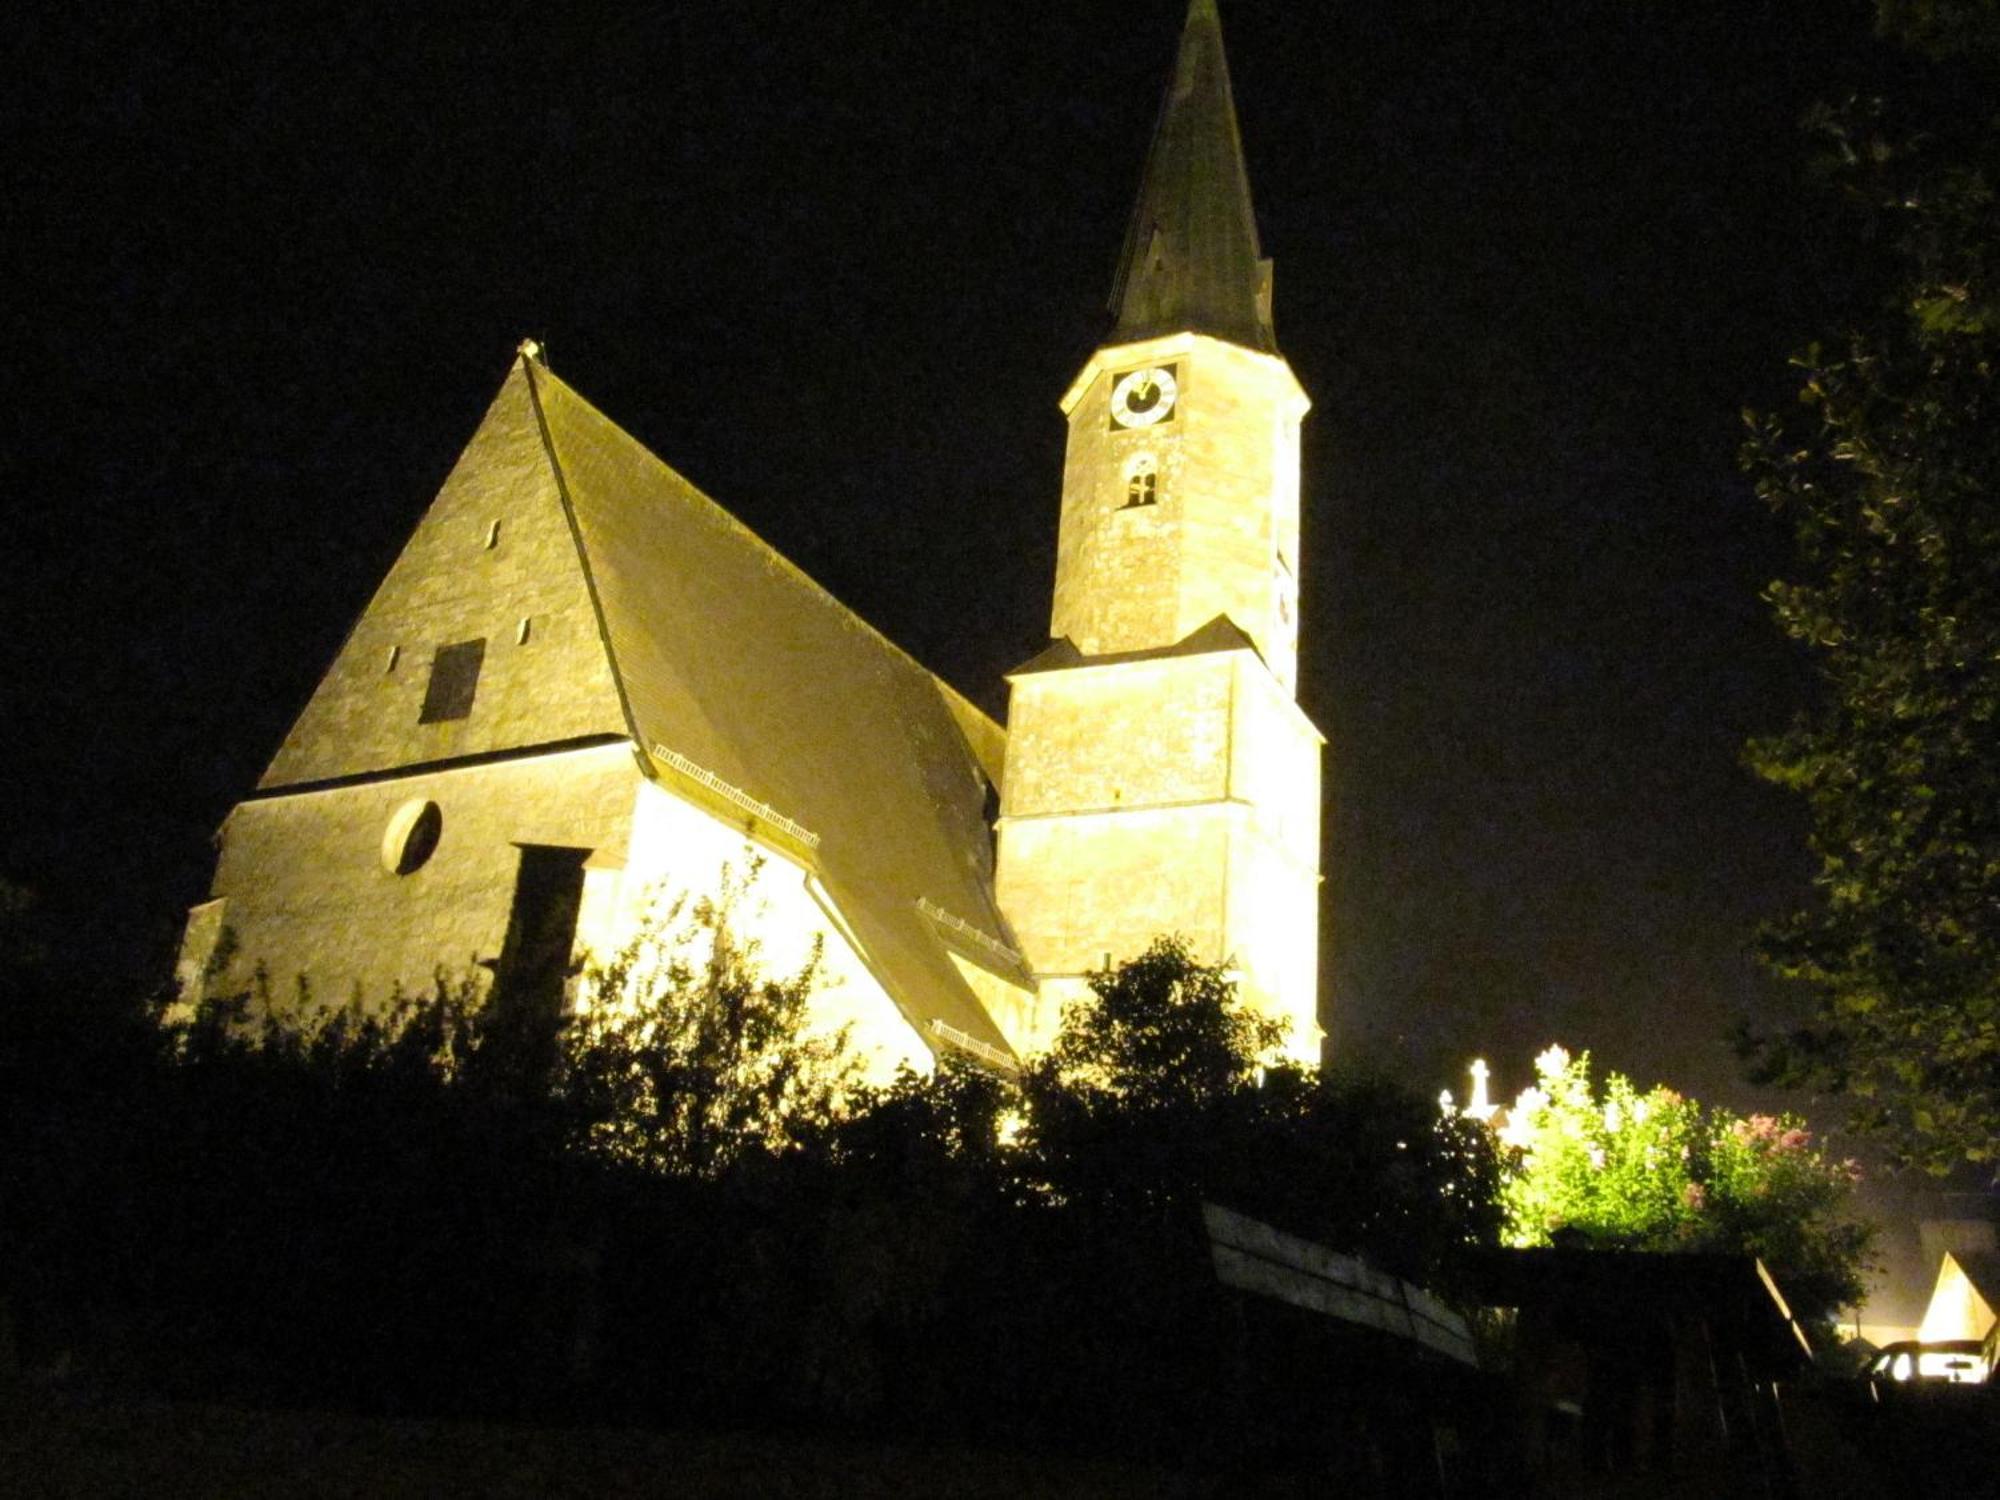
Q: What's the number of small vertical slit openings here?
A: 3